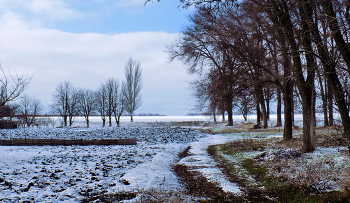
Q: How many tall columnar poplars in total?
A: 1